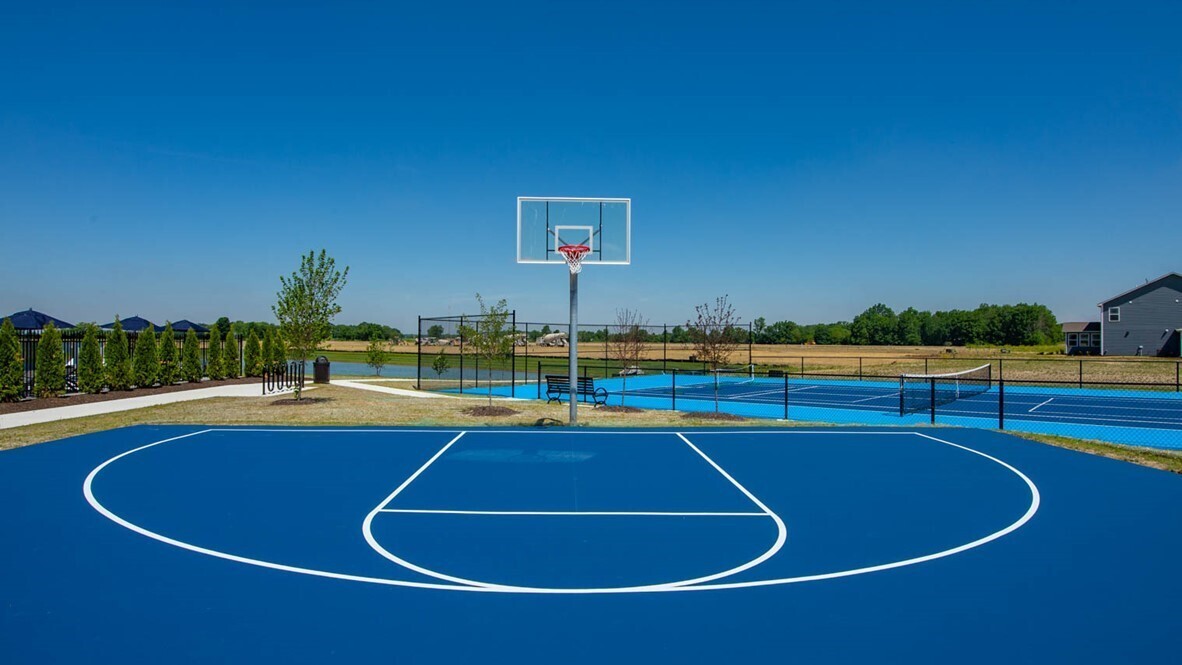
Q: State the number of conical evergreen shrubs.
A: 12